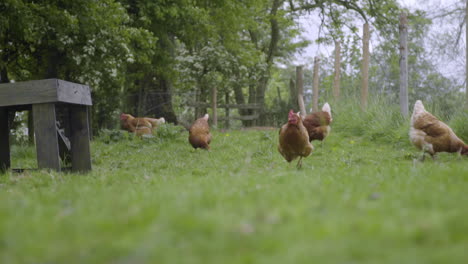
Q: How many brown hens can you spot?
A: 5